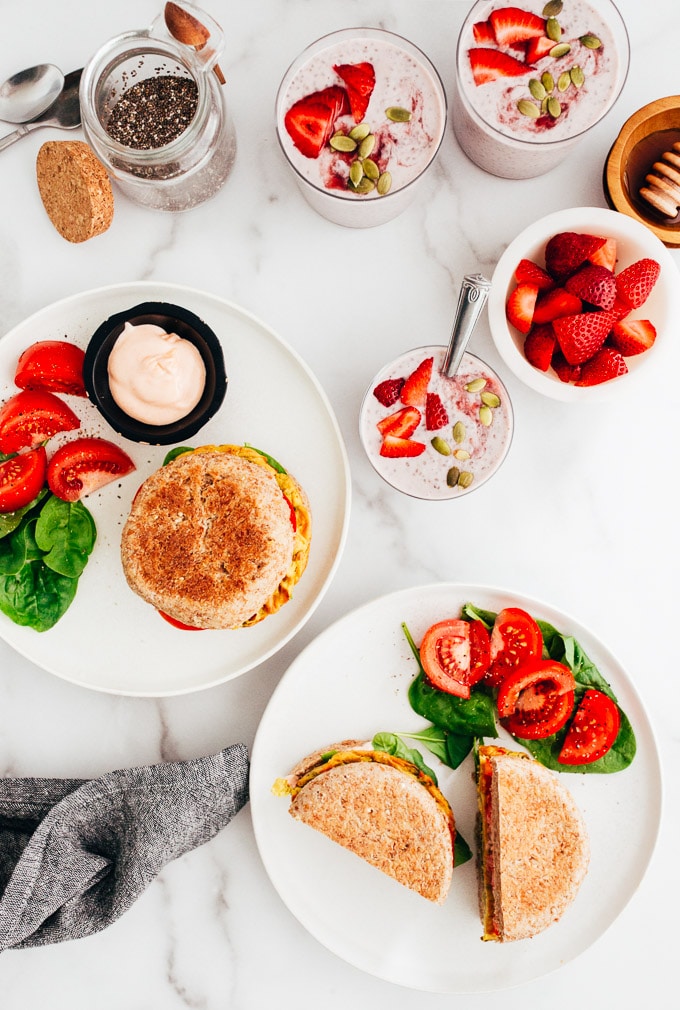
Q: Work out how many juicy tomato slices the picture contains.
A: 8